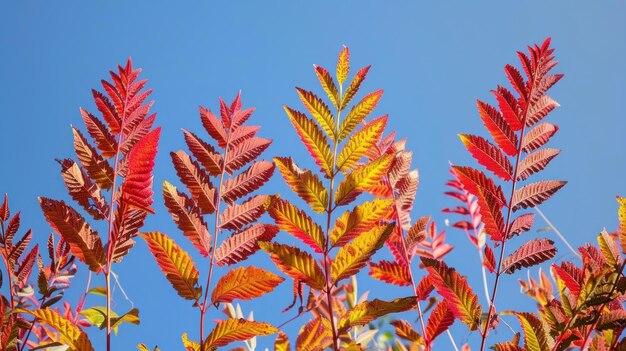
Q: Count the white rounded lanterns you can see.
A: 0